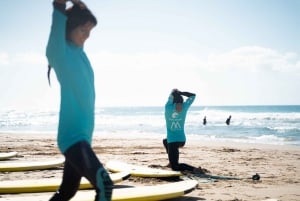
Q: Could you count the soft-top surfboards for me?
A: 5